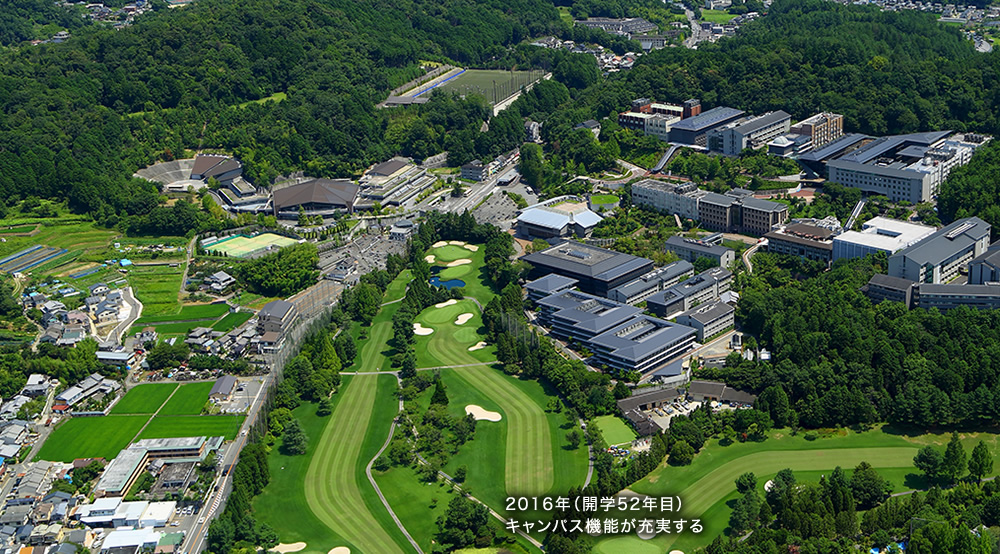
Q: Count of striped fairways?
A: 3